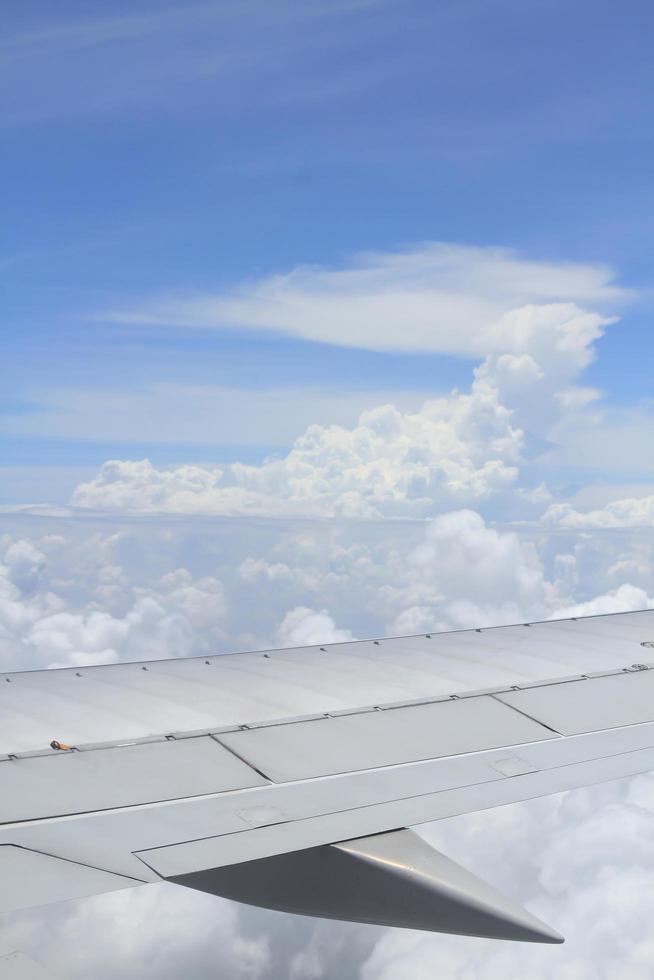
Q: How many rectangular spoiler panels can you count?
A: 3